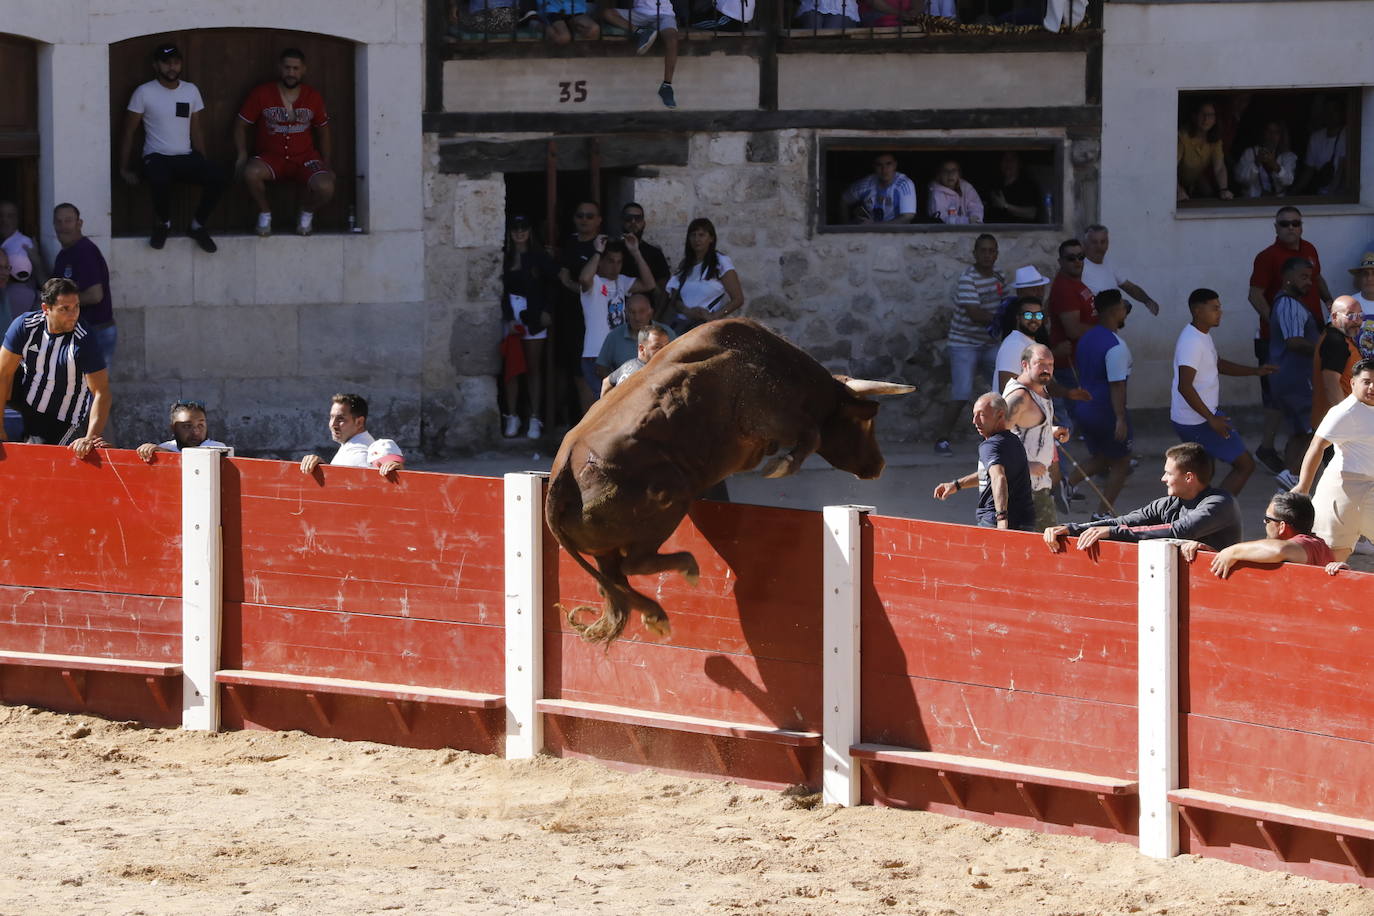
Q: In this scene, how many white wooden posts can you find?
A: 4